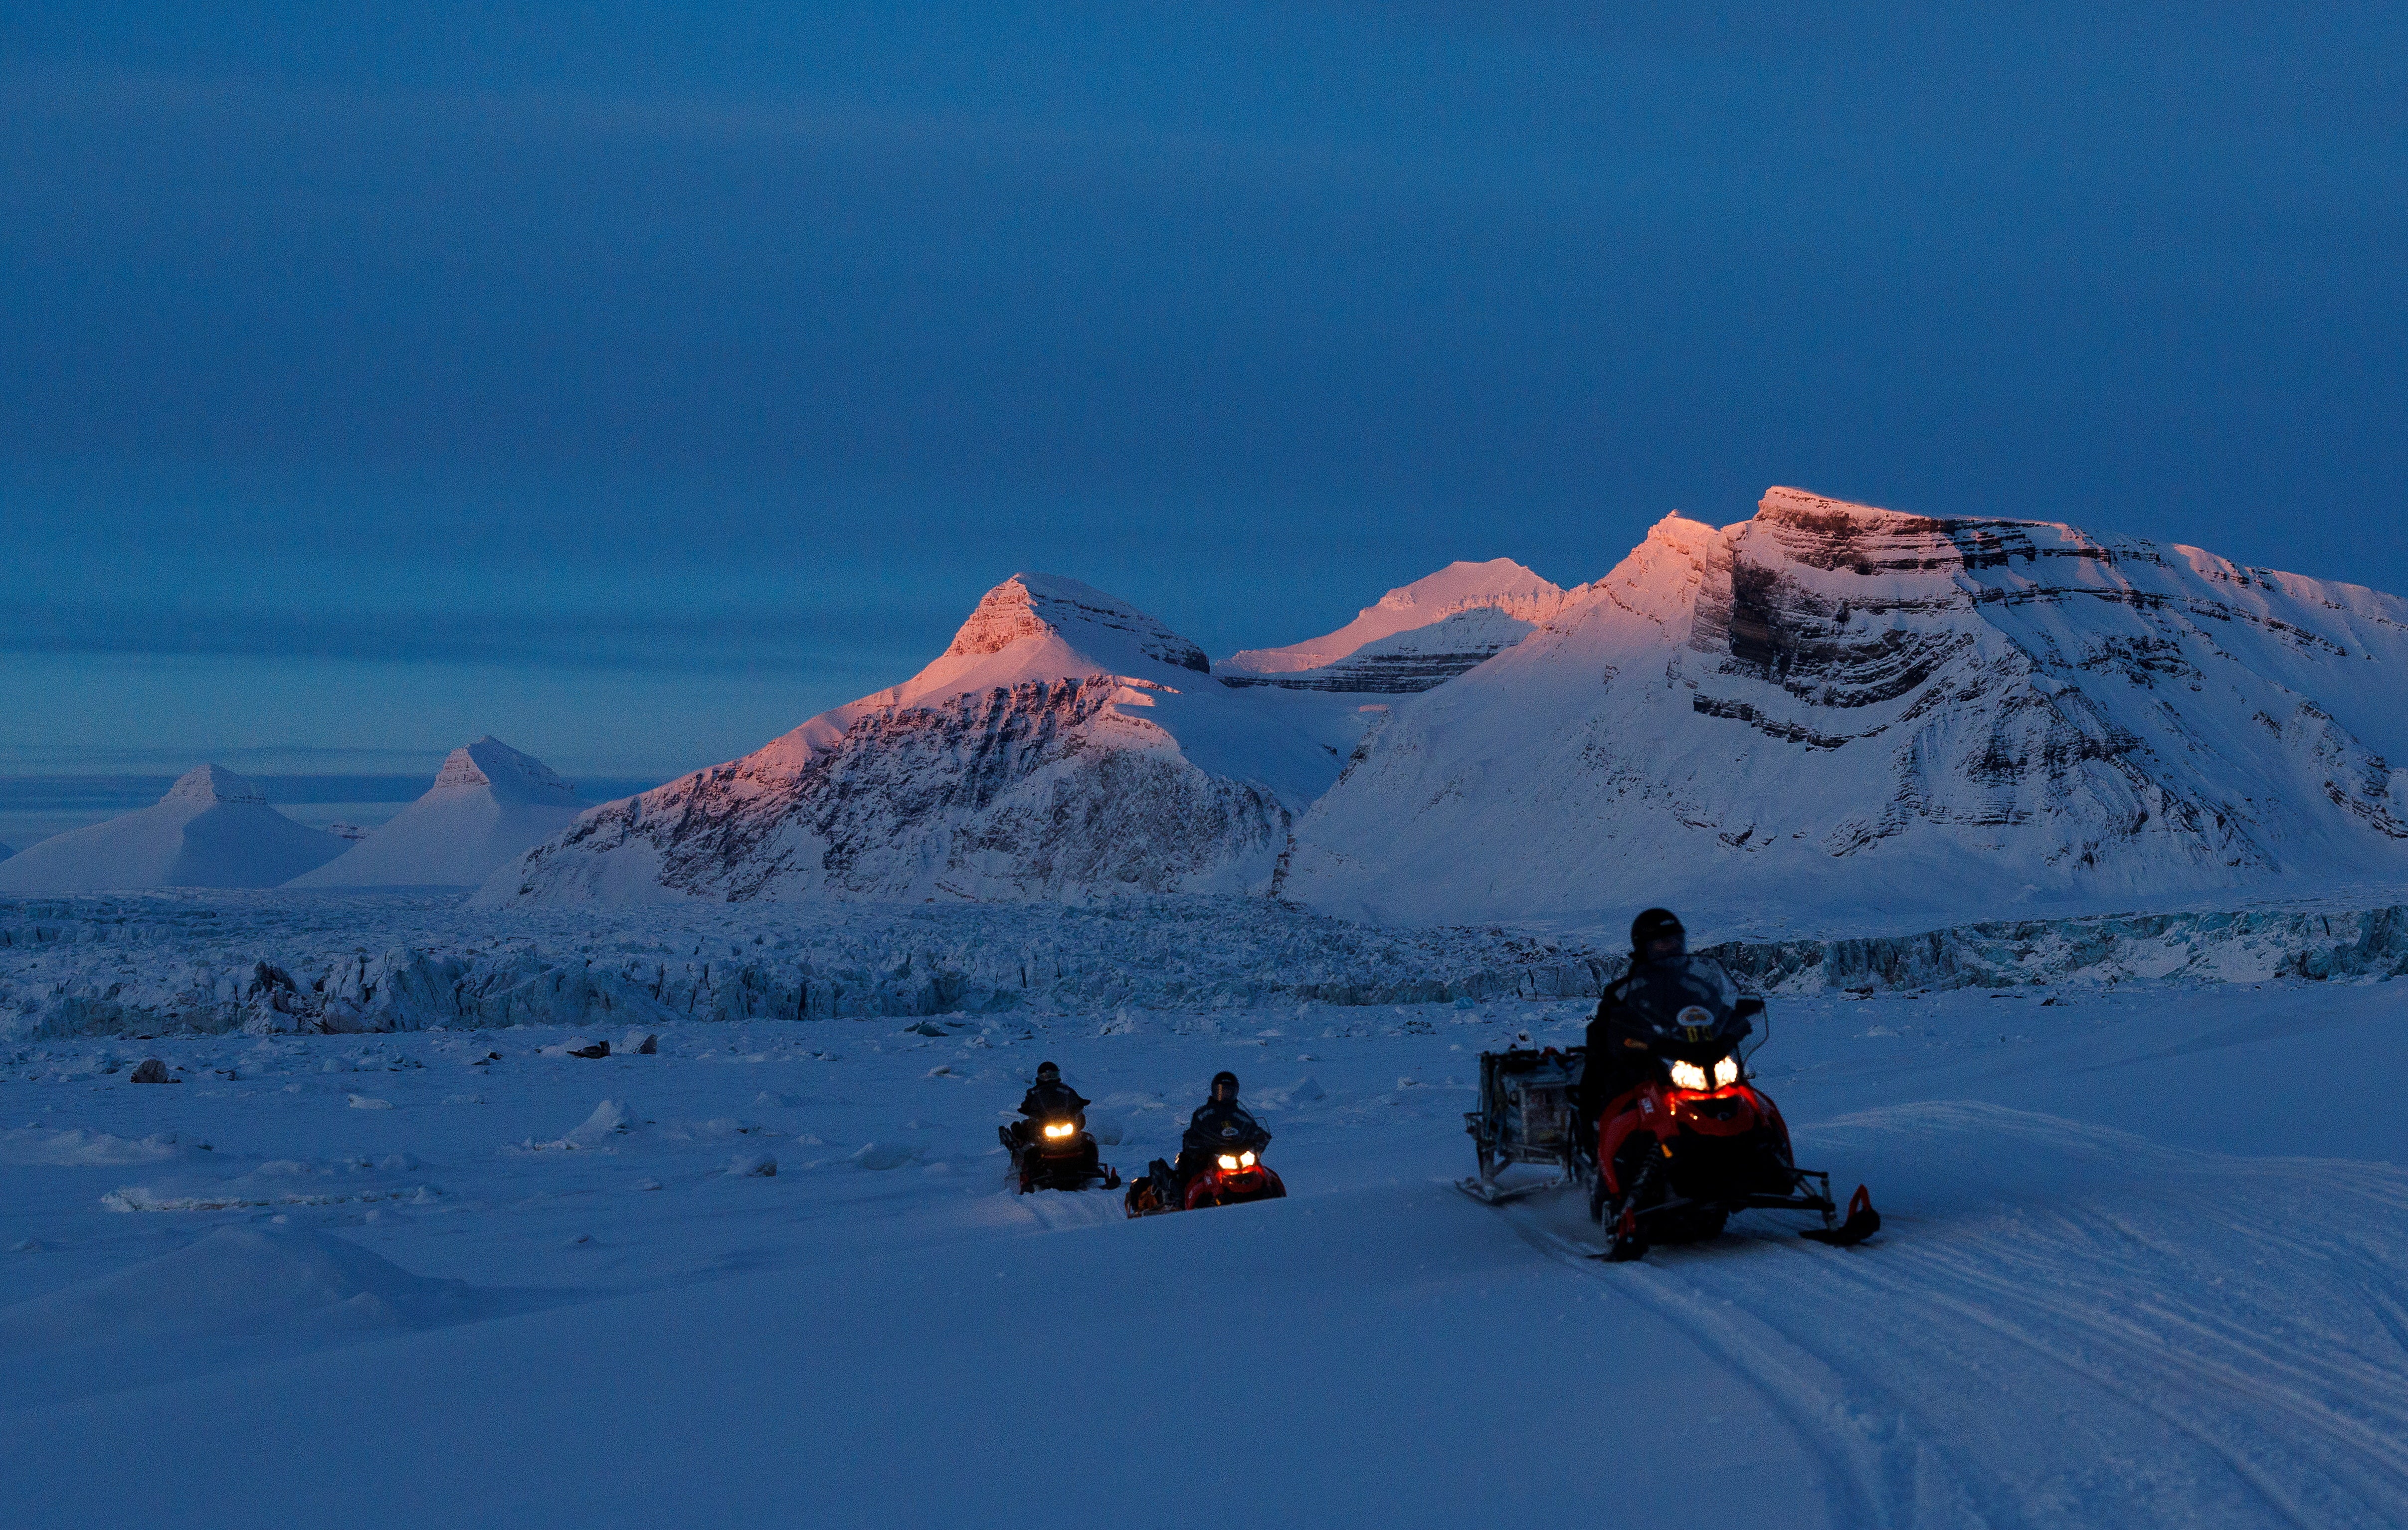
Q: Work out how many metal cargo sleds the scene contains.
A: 1